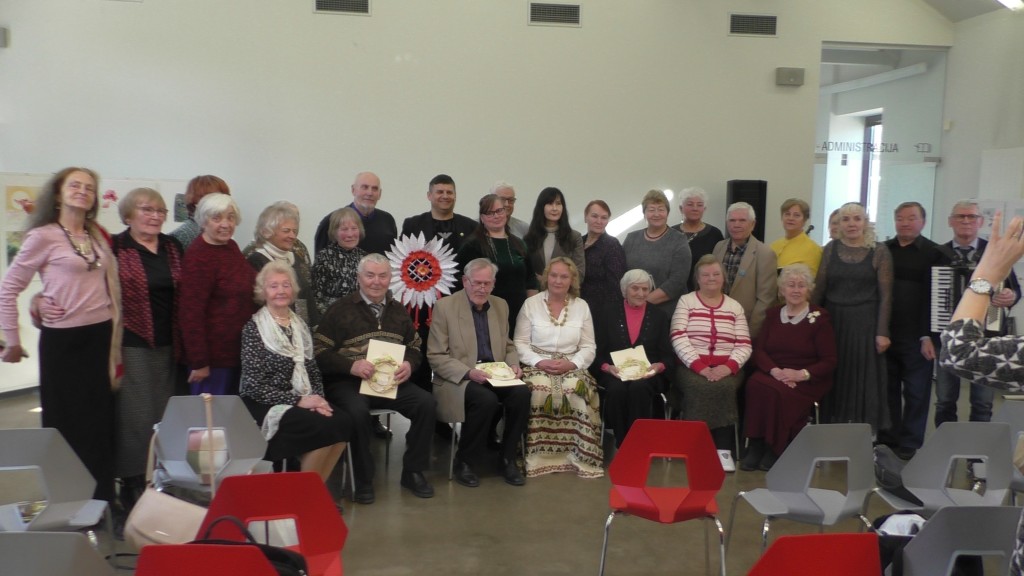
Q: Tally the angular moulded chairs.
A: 11